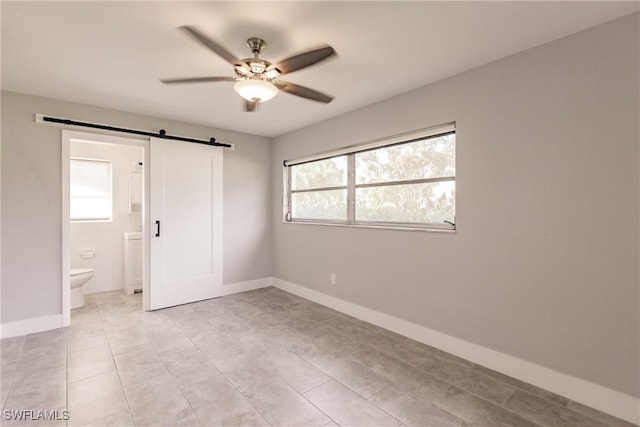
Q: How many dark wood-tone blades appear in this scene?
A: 5